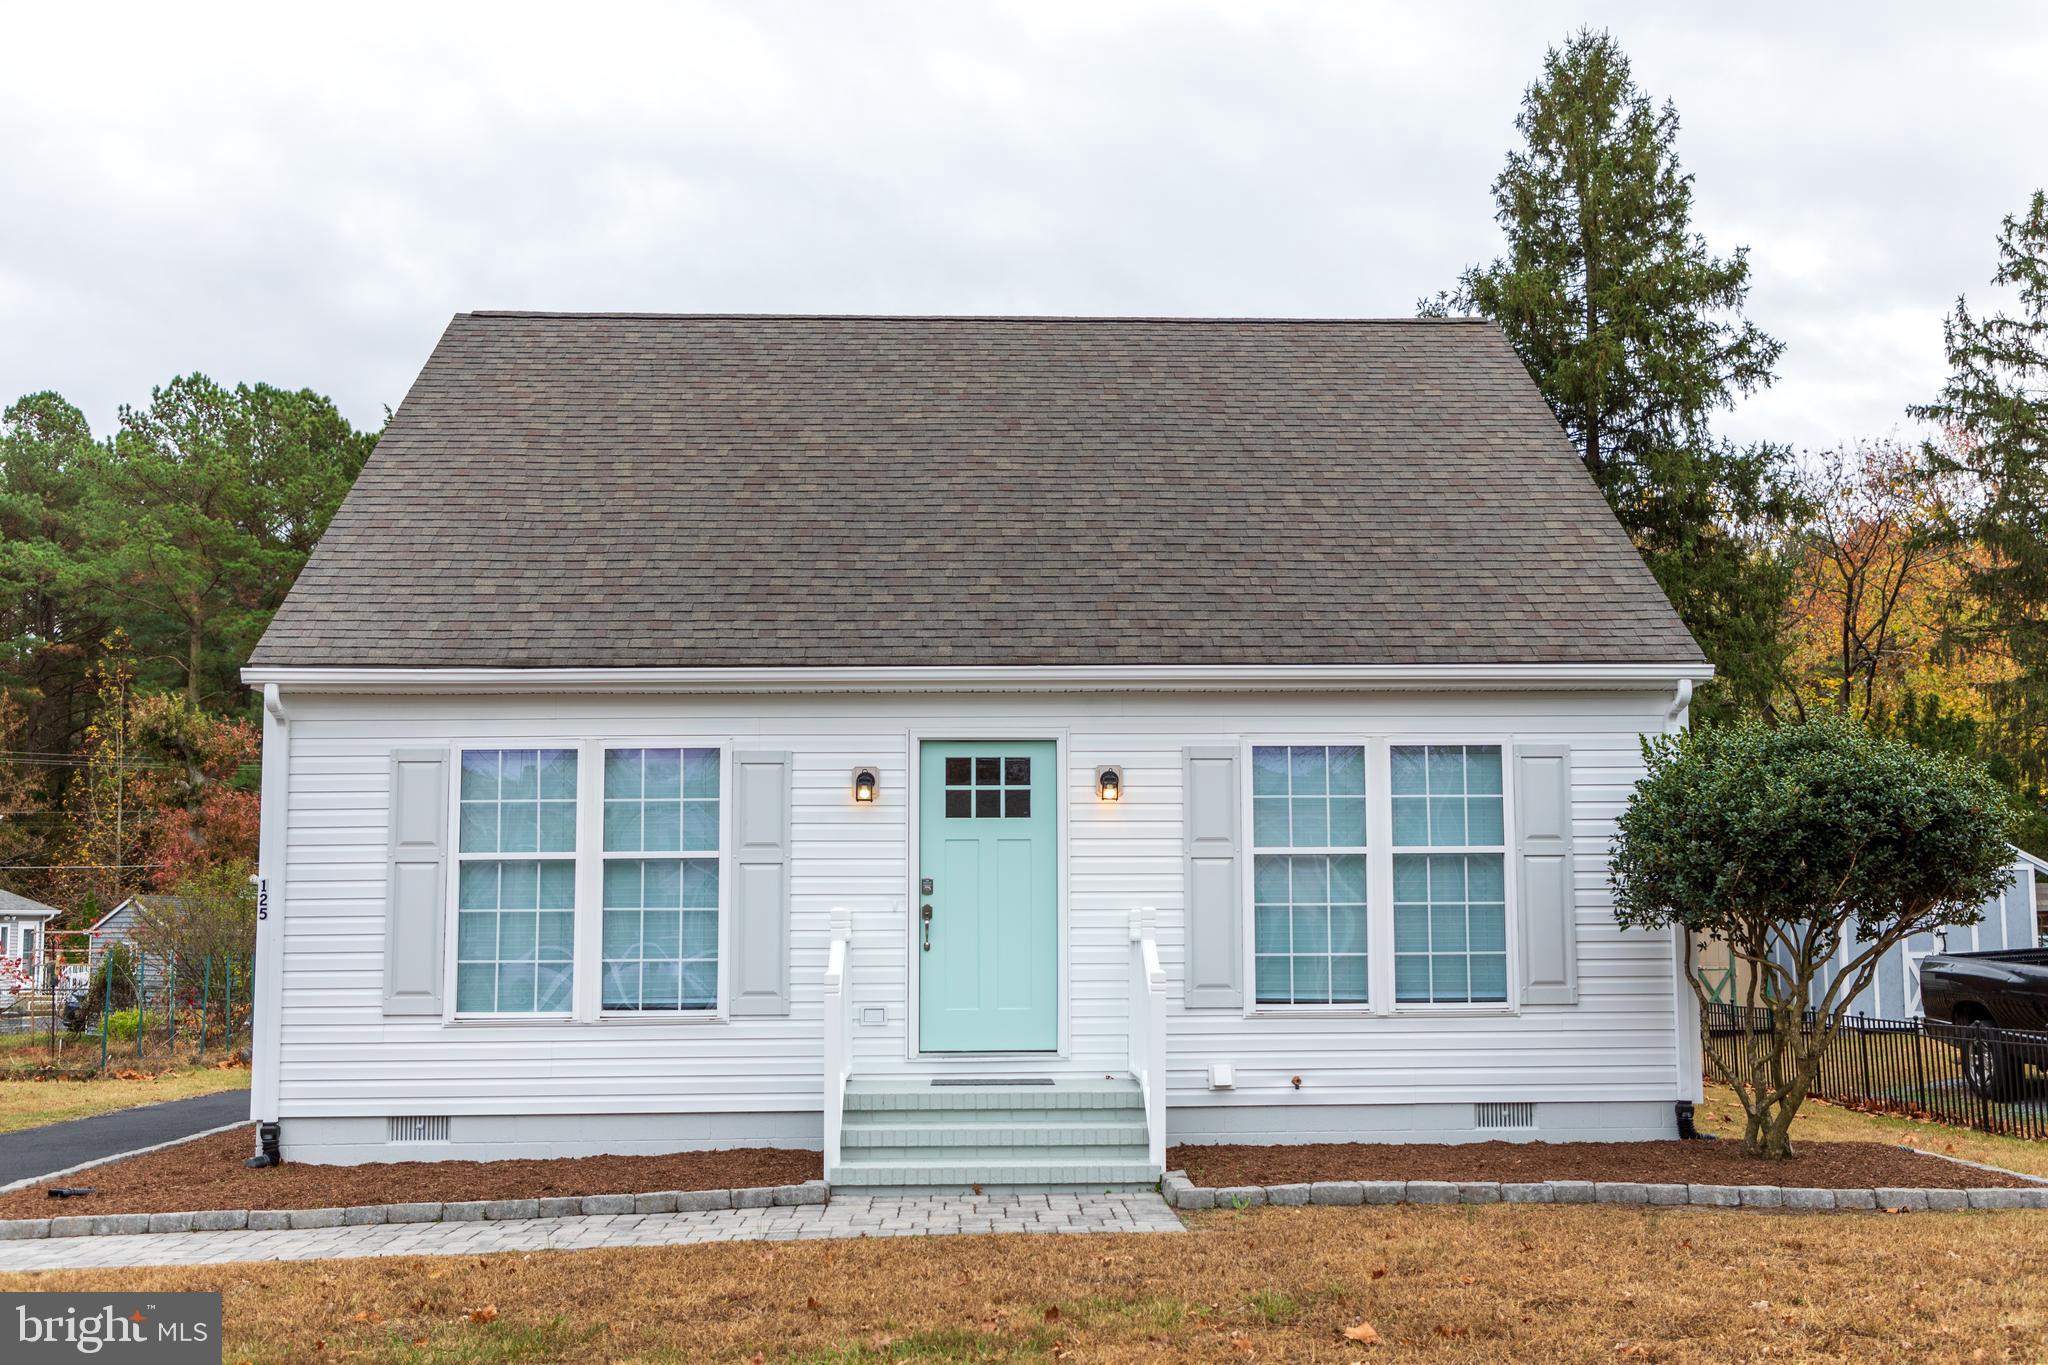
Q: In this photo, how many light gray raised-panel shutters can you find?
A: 4